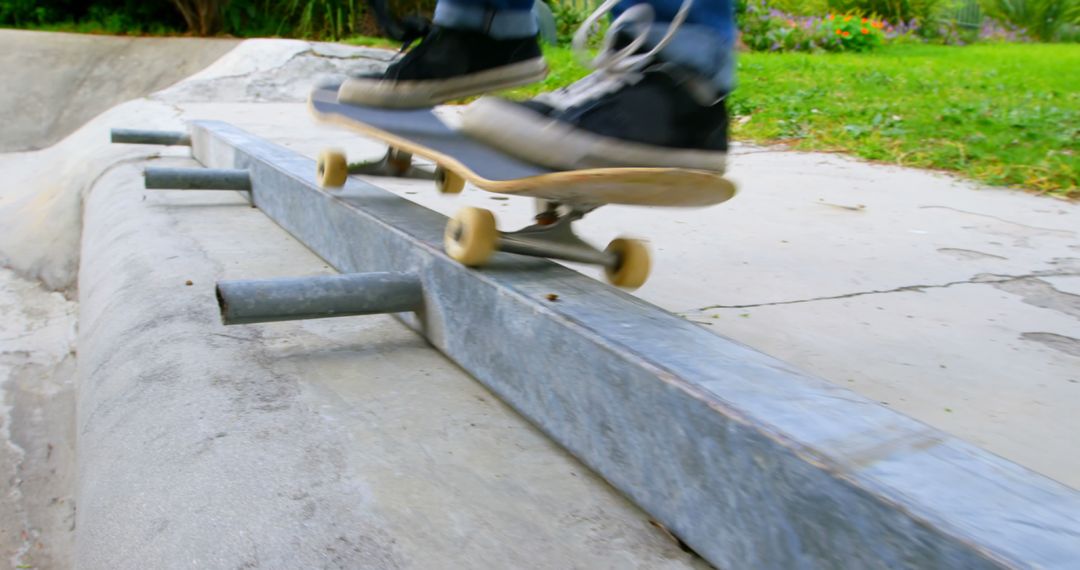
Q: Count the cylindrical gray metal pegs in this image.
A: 3